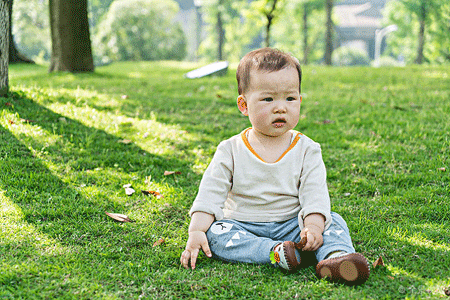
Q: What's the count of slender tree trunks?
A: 5